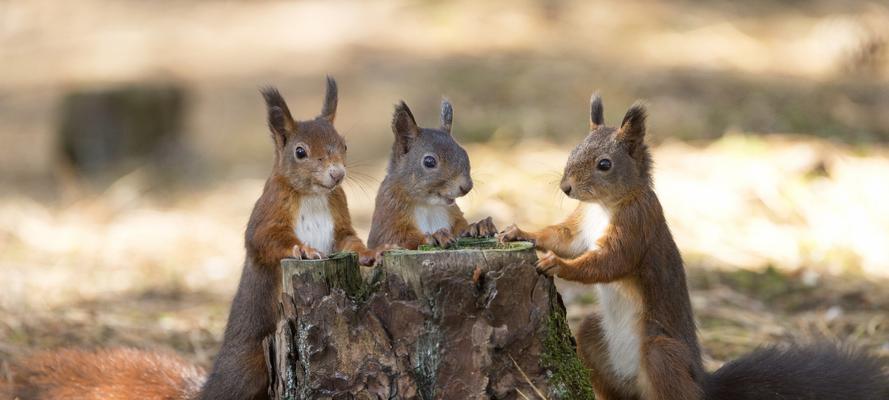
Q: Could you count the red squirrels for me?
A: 3